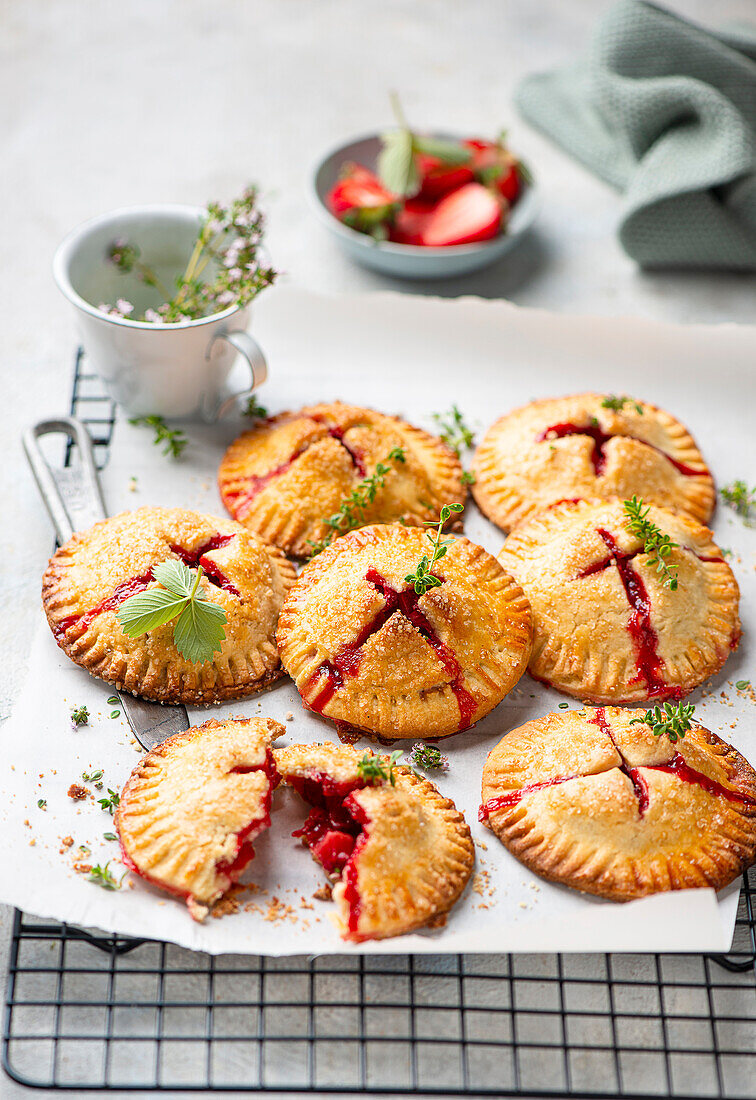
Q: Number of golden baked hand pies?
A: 7